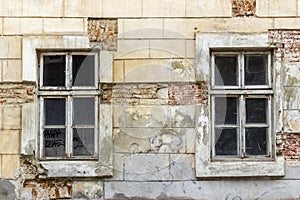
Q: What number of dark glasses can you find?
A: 12